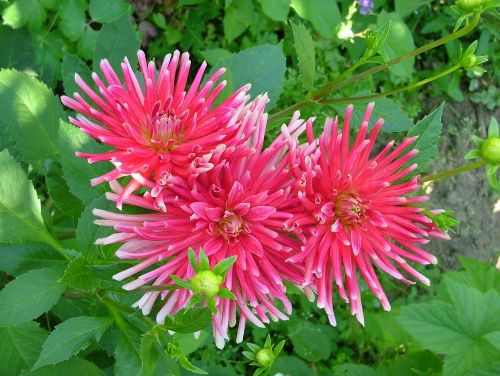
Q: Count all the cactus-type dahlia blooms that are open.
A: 3